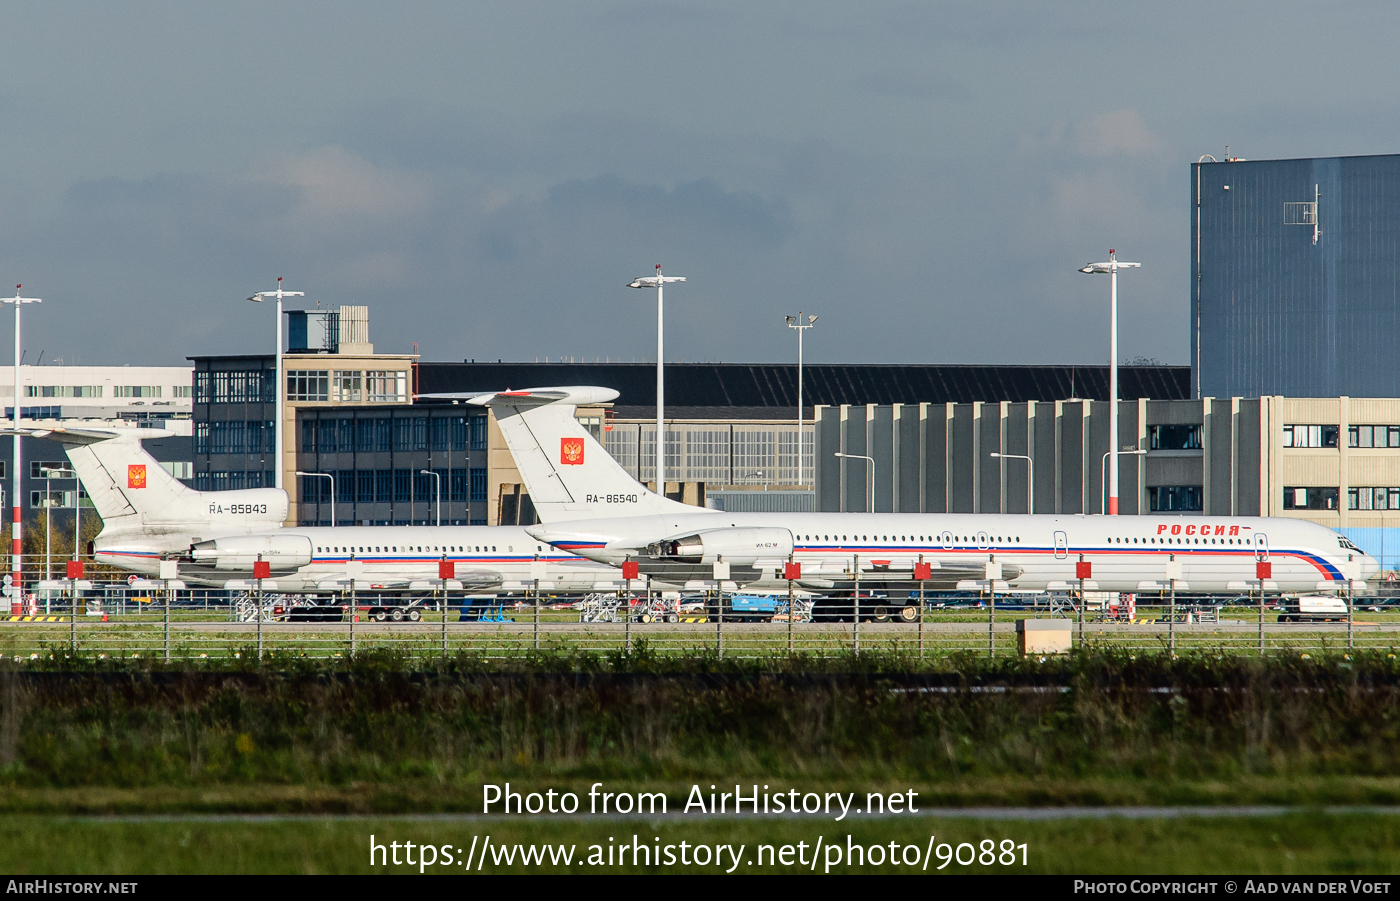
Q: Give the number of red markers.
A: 8